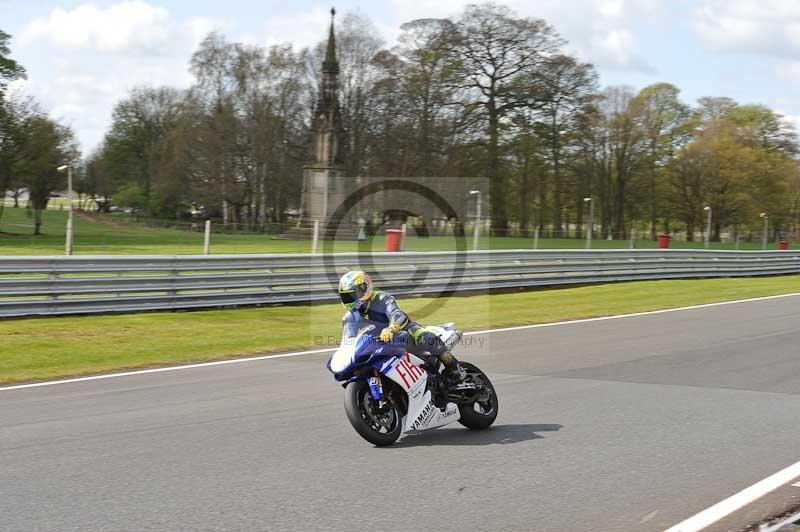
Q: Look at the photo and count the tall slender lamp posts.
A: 5